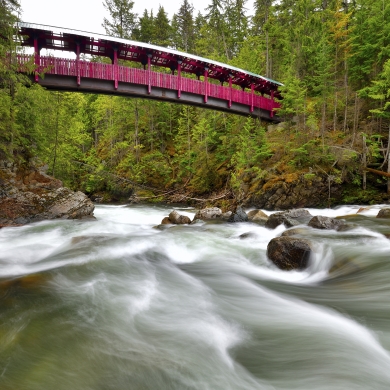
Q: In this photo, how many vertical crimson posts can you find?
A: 9